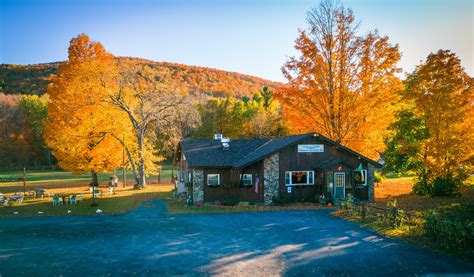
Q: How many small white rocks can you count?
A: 4